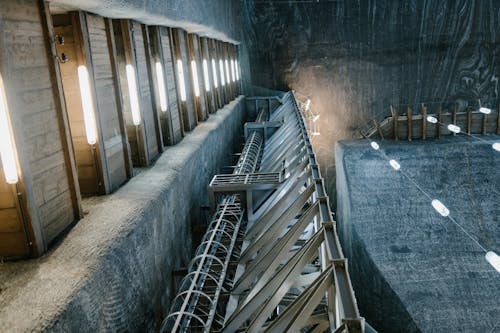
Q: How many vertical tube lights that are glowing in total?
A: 12